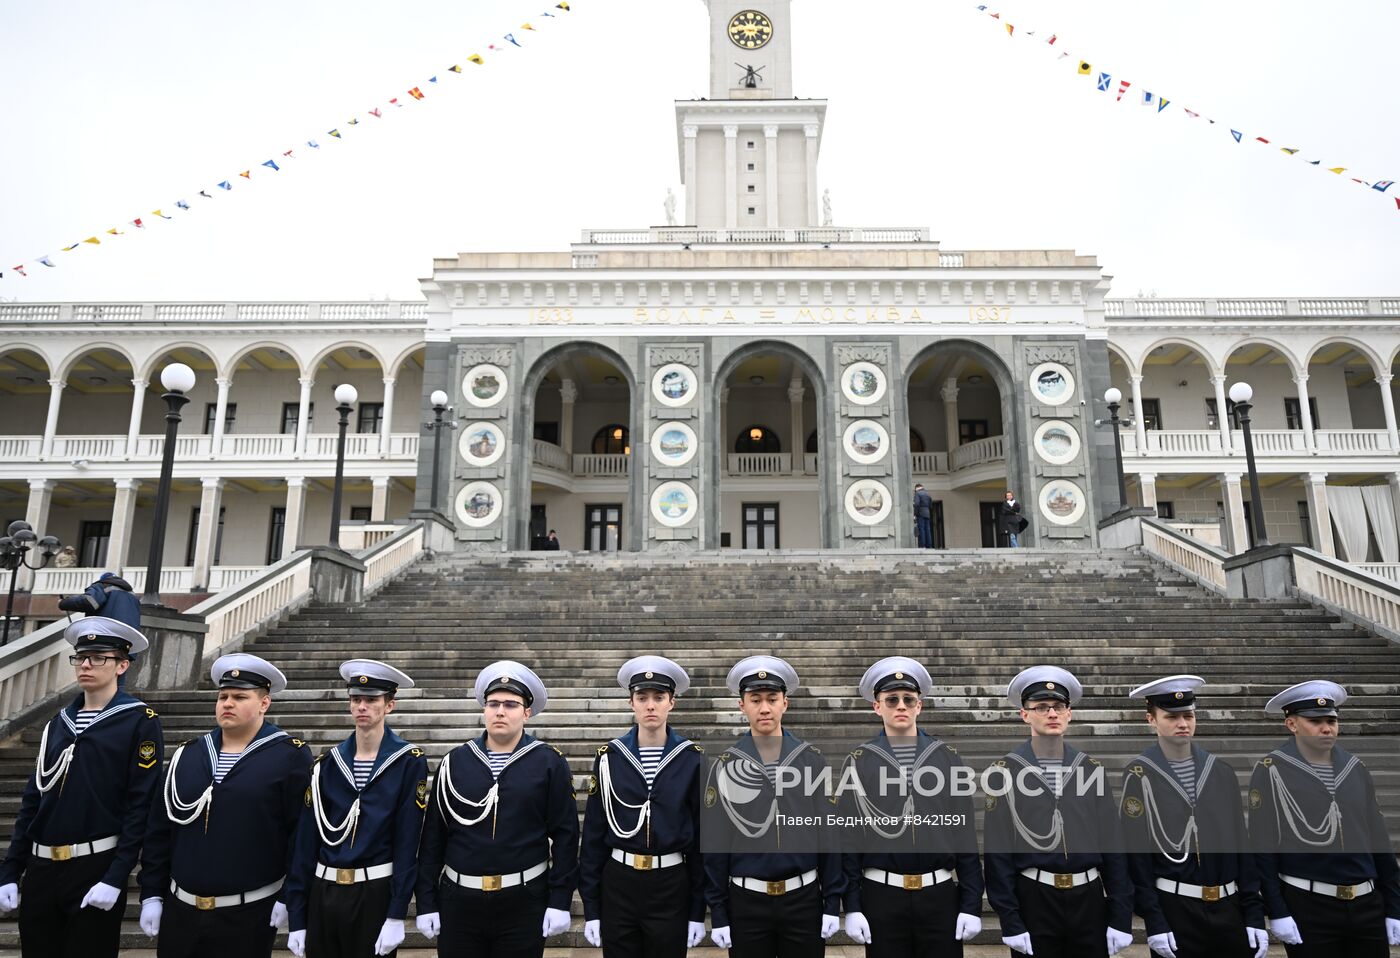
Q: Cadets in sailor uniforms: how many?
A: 10